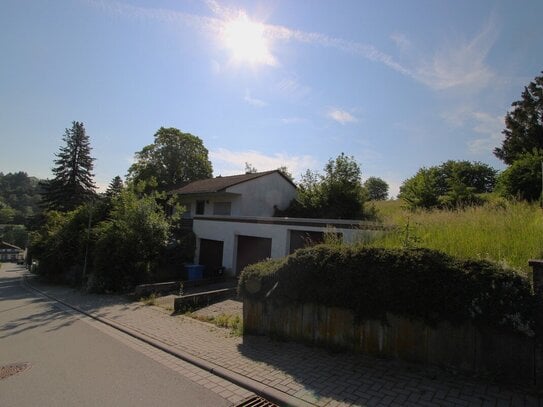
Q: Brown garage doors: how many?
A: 3